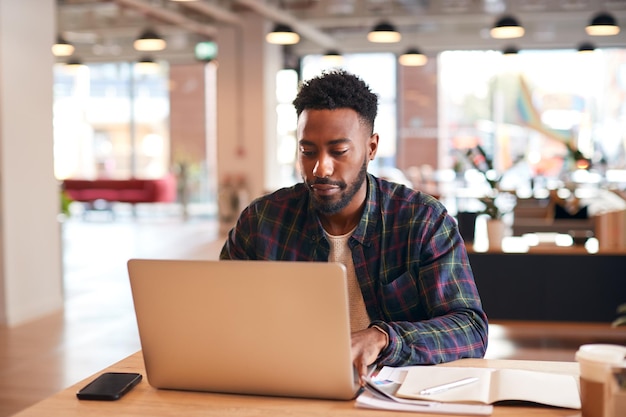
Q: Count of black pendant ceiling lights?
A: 12